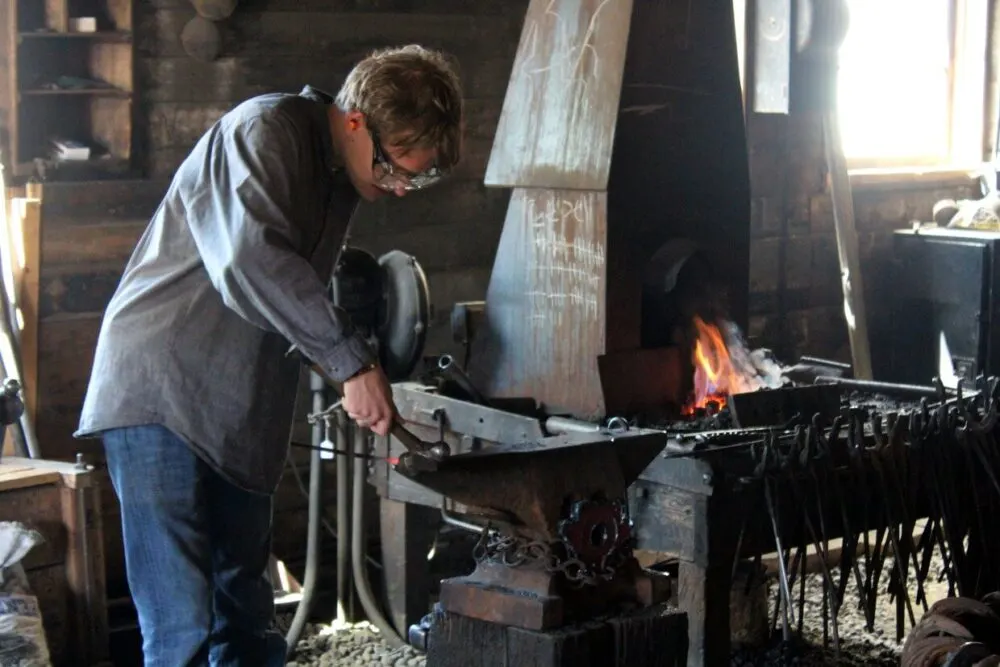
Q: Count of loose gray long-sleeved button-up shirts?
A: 1